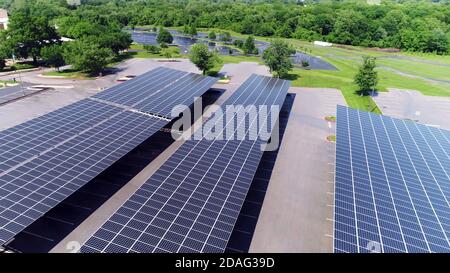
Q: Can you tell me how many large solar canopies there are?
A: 3